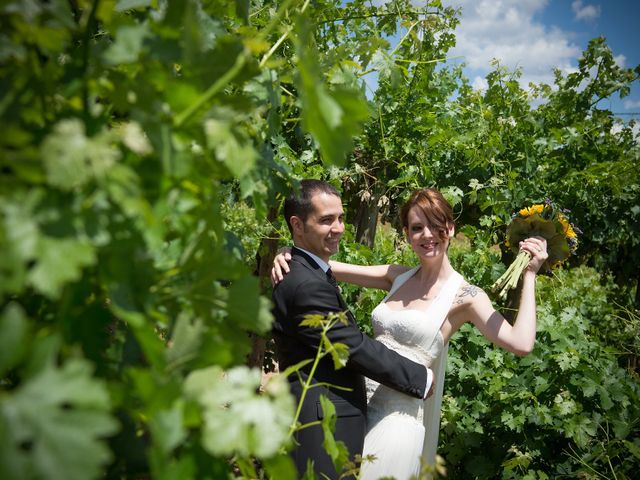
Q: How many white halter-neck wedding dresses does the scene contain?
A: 1